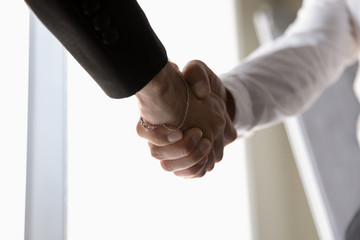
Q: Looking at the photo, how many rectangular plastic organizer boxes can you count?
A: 0